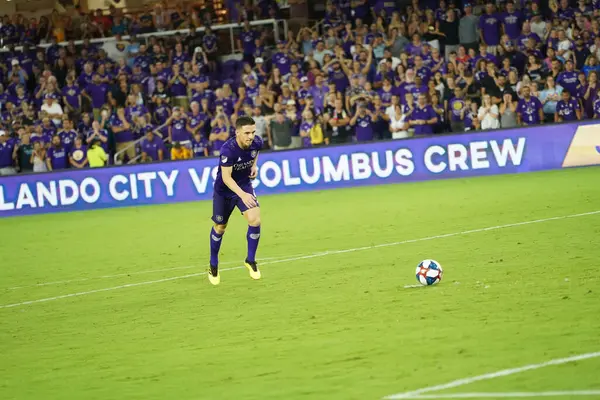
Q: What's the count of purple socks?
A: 2